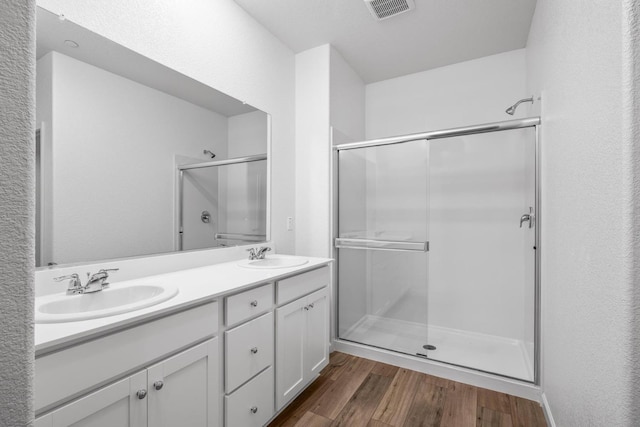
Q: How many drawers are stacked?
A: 3